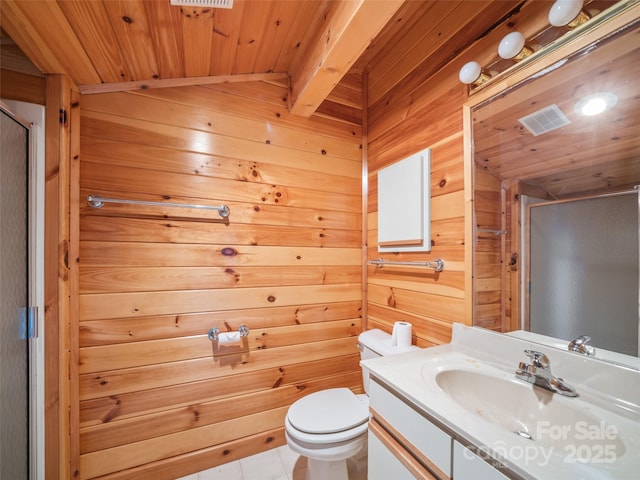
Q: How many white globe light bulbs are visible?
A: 3